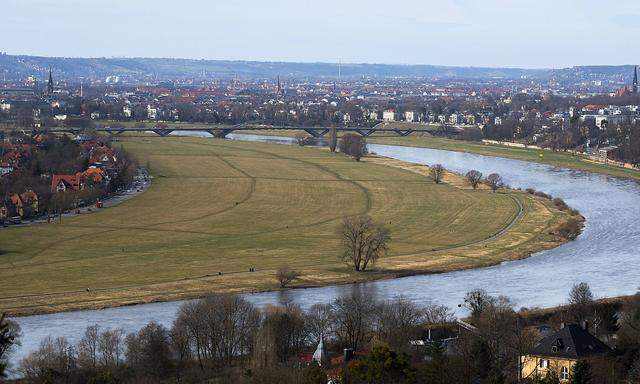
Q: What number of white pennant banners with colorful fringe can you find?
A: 0